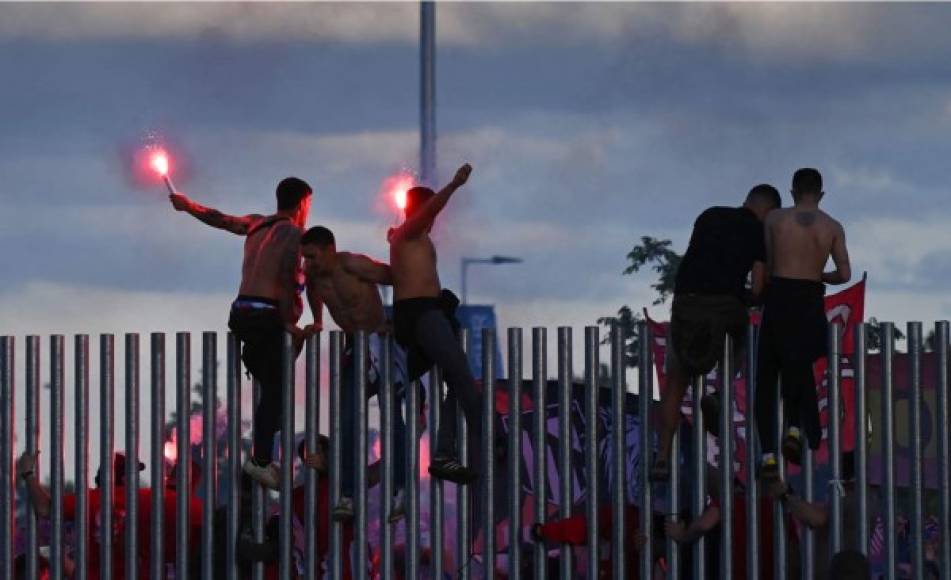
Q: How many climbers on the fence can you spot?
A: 5